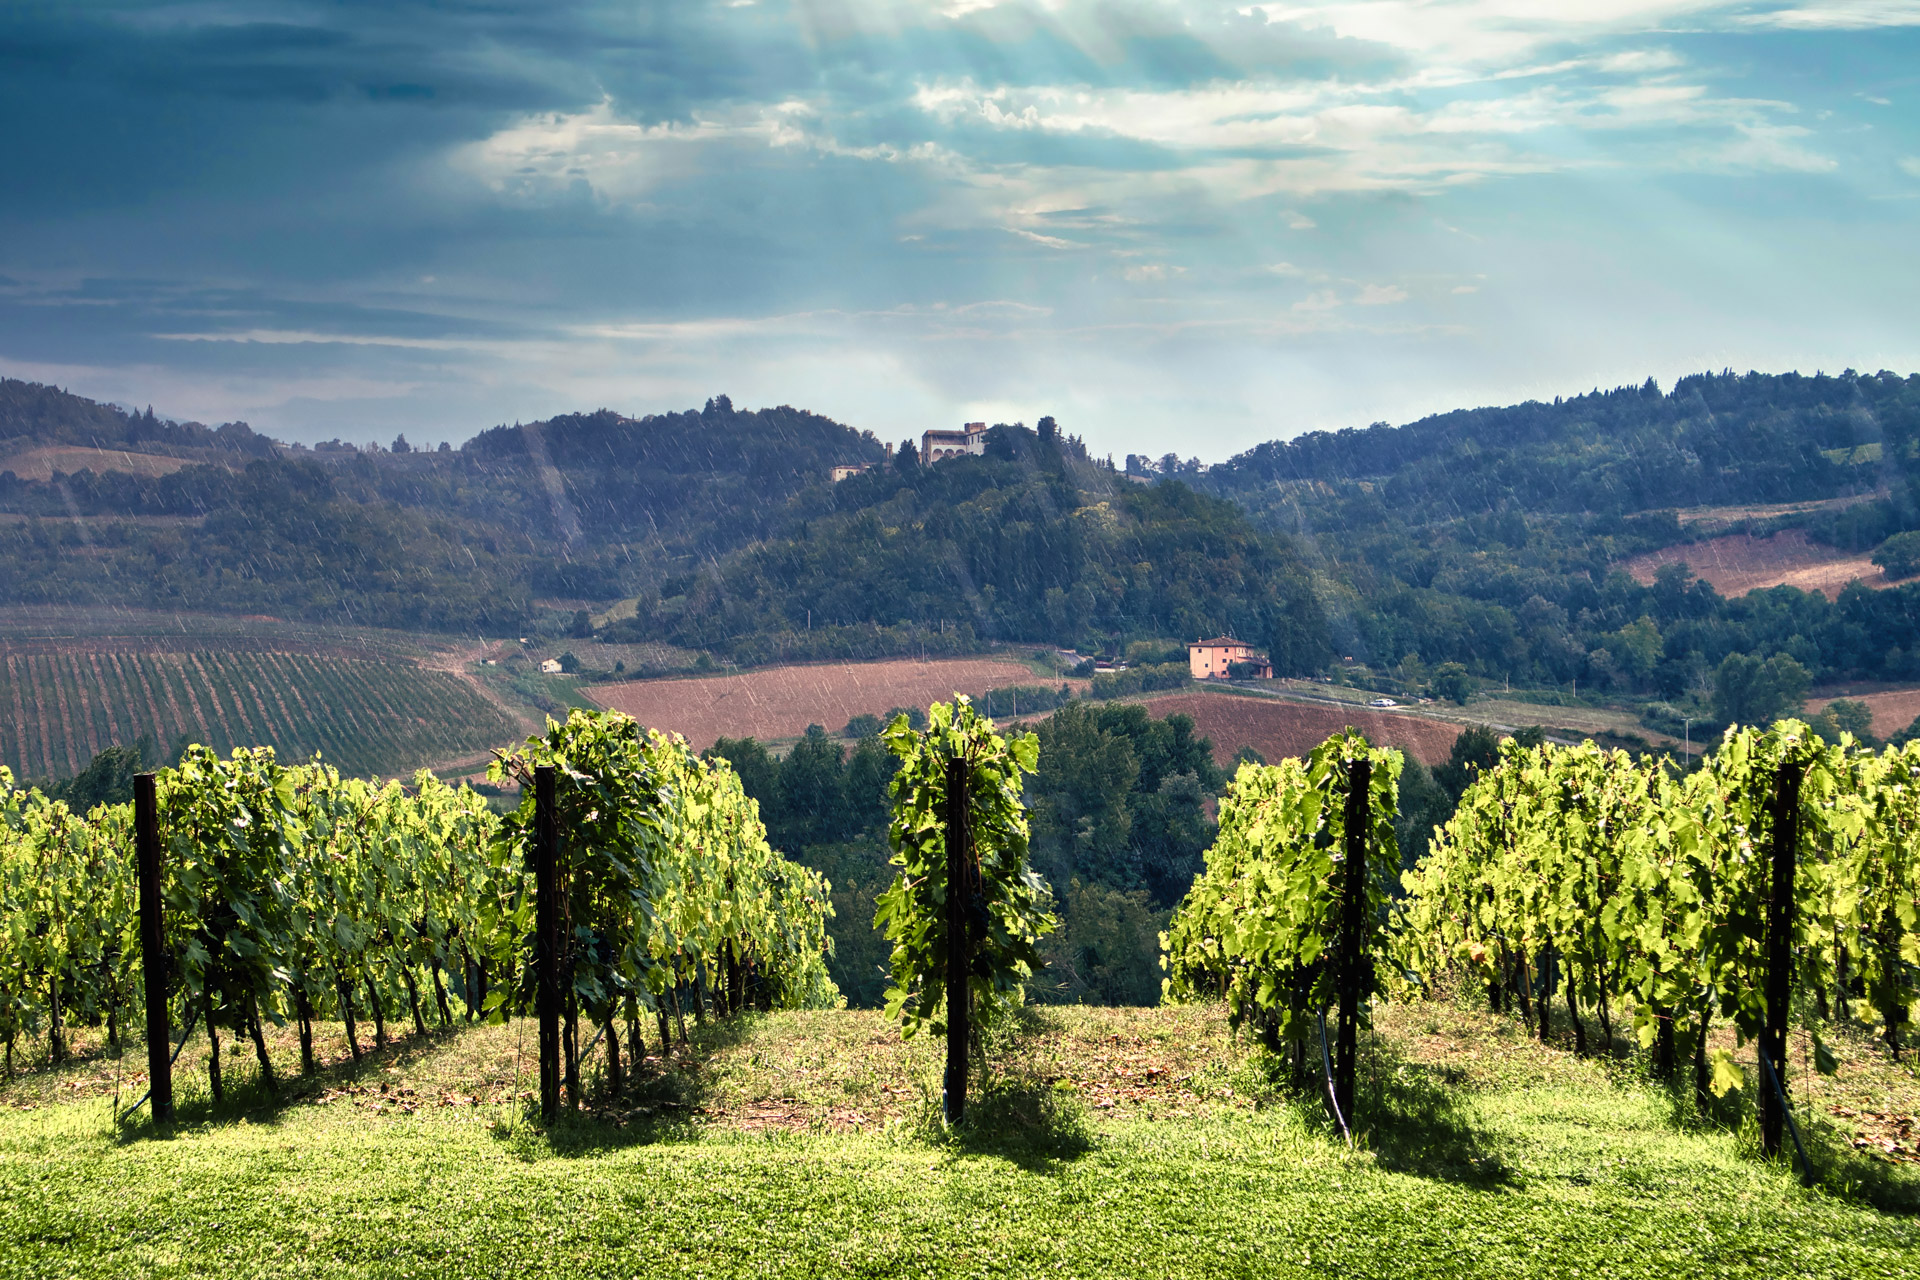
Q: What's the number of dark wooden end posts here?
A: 5